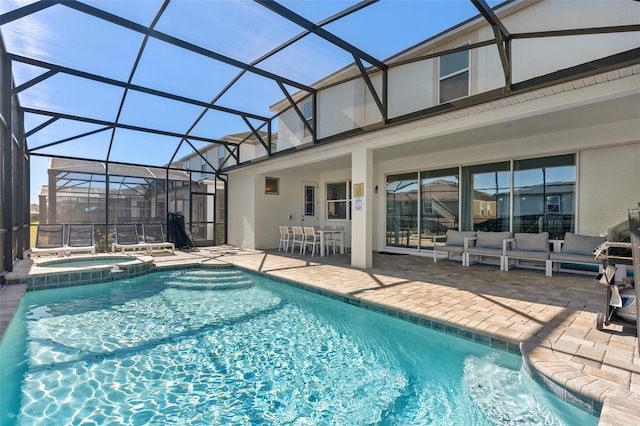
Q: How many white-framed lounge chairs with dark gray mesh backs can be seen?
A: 4